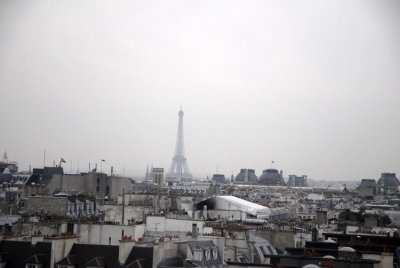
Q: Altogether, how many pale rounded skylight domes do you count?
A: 4